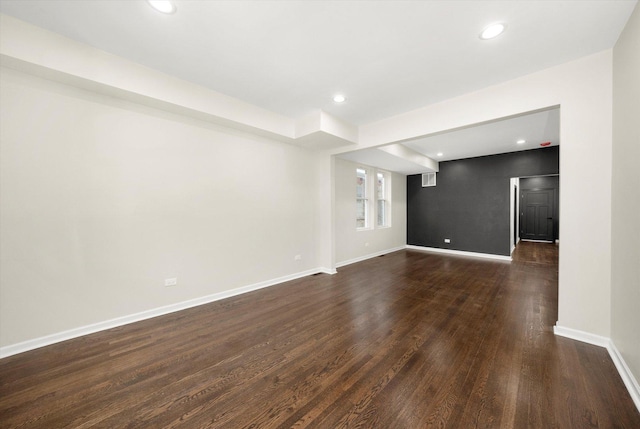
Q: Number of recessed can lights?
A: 5